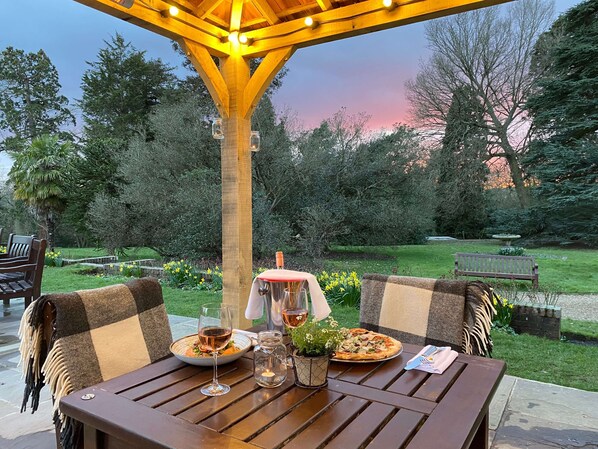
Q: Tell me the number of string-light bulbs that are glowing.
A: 5